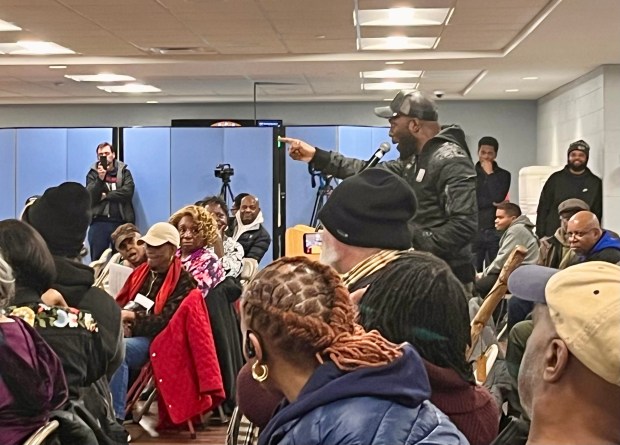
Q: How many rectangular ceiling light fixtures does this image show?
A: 8